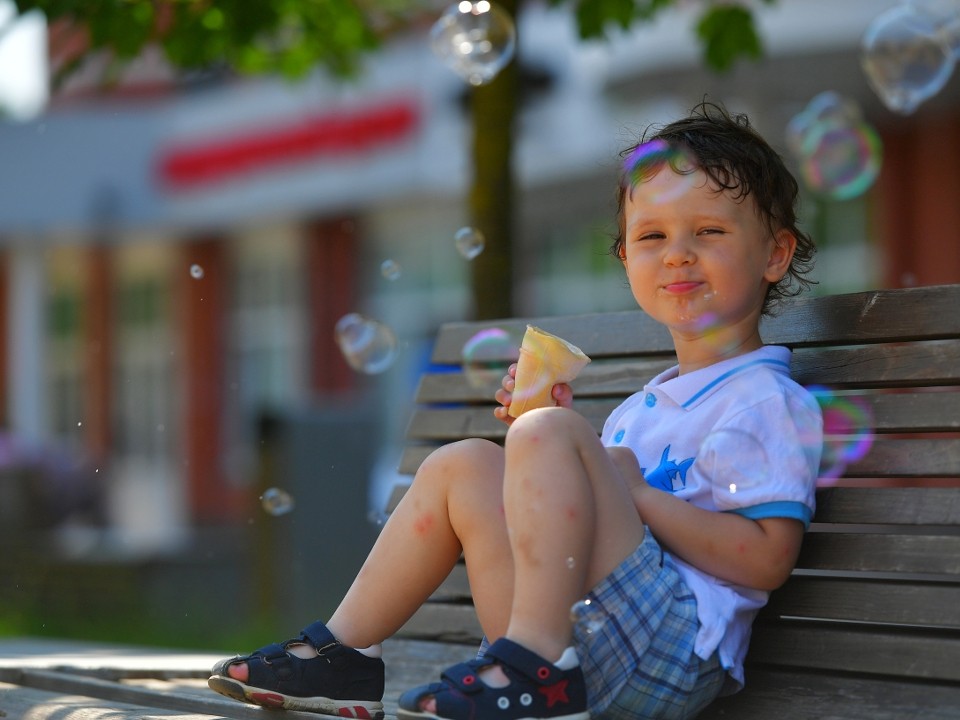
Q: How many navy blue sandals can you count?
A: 2